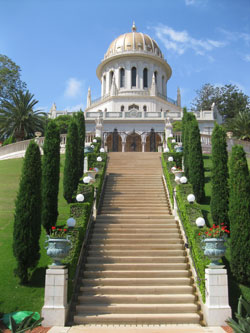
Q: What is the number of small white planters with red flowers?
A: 2